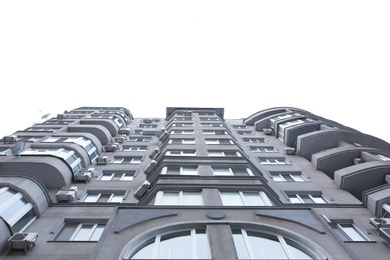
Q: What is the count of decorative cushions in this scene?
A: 0